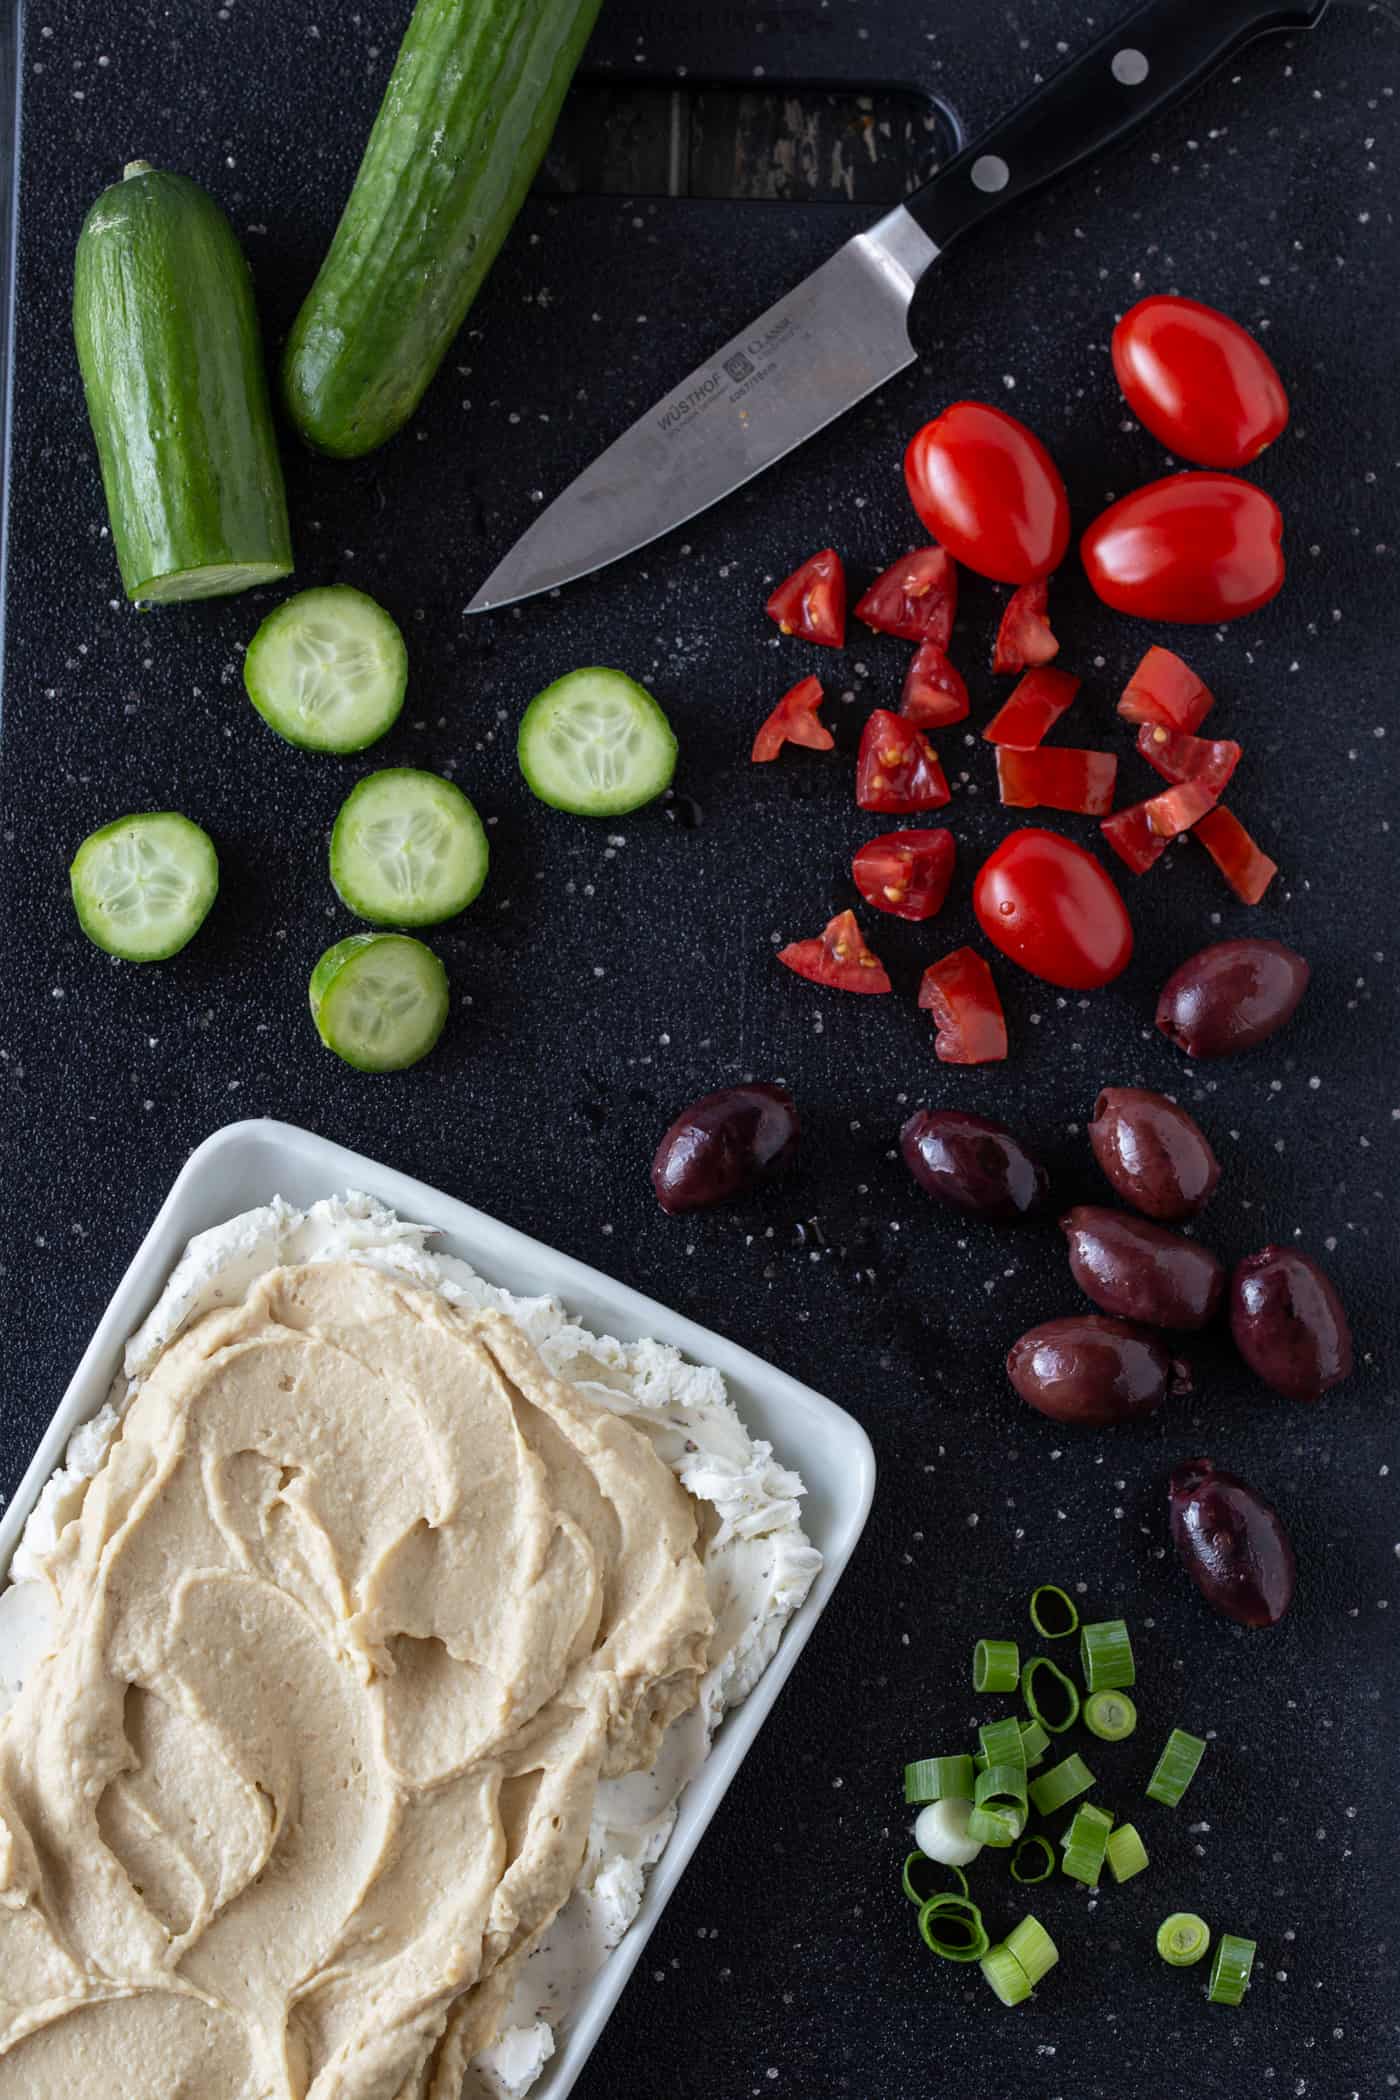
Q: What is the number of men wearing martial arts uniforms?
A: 0